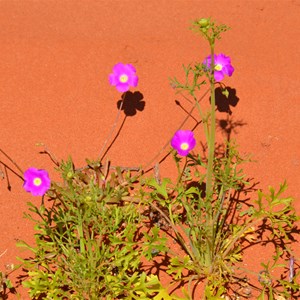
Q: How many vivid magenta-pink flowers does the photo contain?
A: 4